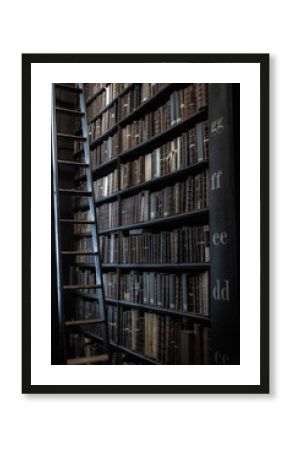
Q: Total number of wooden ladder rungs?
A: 10